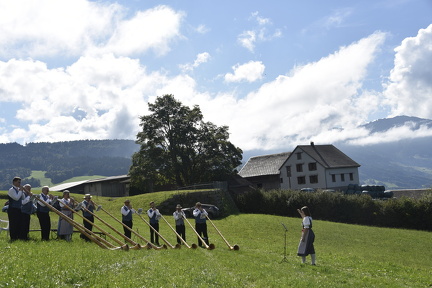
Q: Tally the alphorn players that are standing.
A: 9